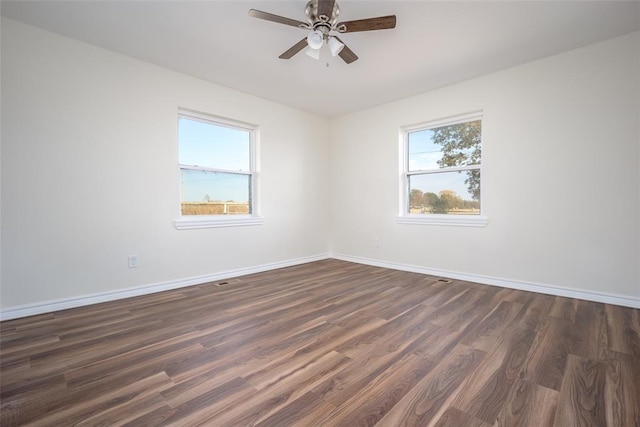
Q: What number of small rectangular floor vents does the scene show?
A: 2